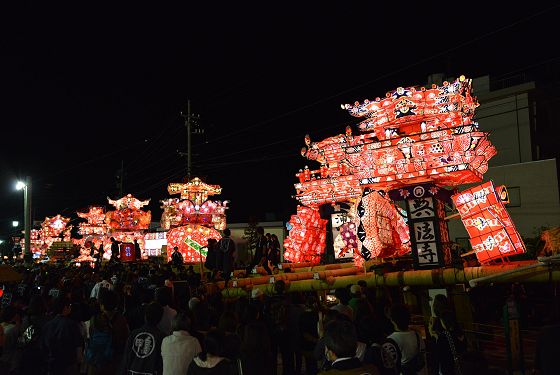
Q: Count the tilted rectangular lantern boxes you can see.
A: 1